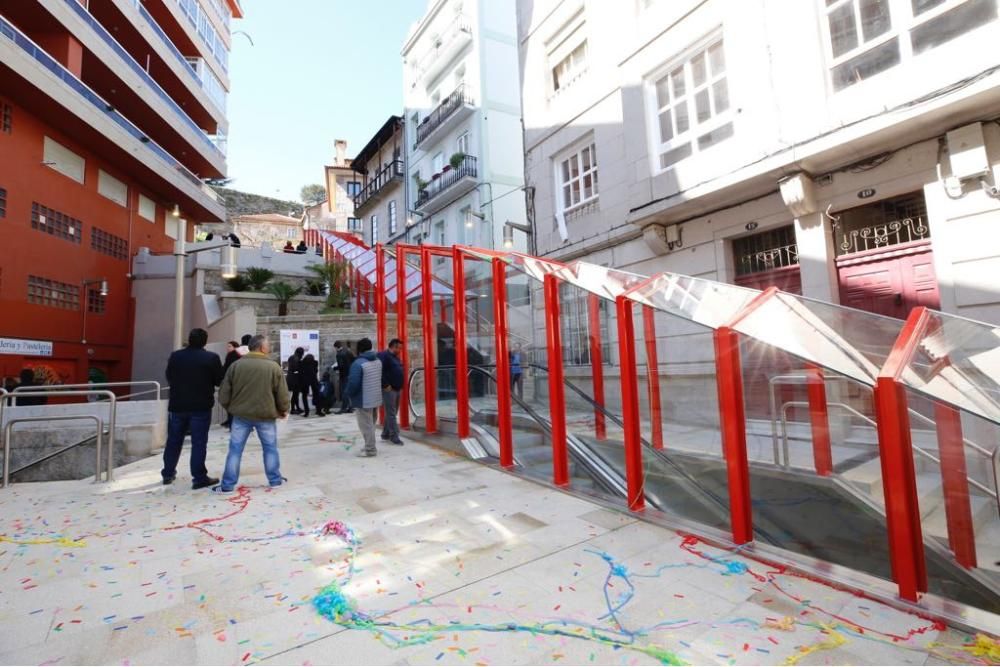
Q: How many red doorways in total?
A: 2